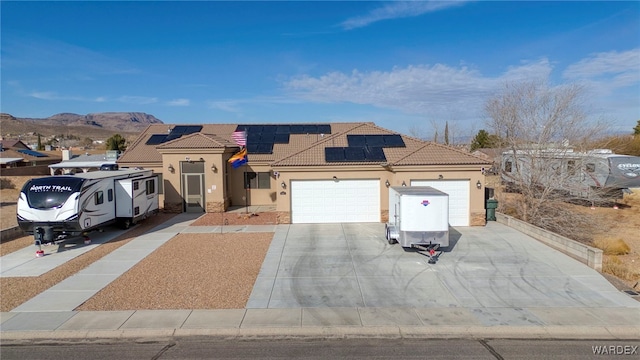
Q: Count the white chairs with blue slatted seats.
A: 0